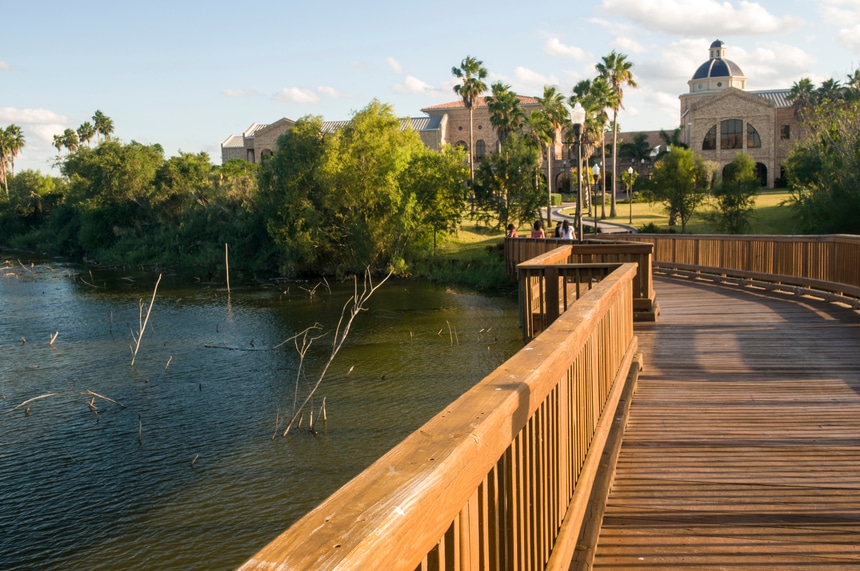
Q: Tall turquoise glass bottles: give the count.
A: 0